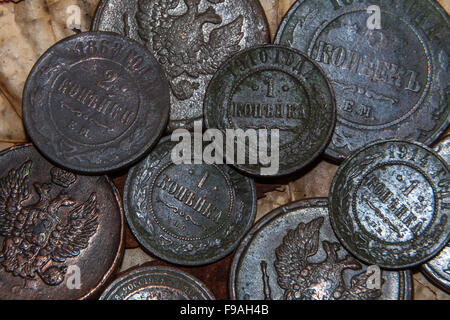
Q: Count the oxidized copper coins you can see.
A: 10